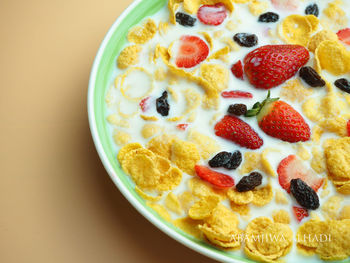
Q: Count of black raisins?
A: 12